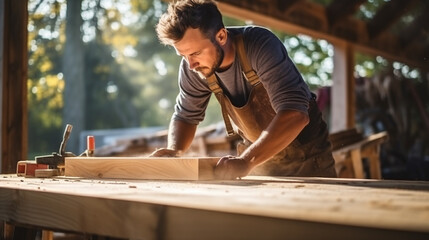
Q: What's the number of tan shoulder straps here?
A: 2